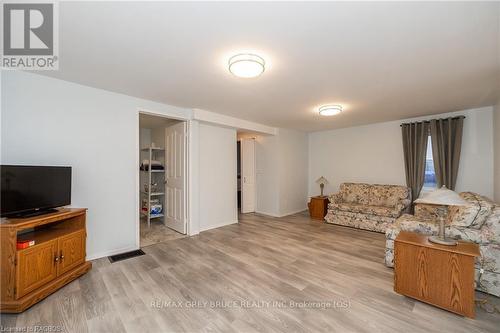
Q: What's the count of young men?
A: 0